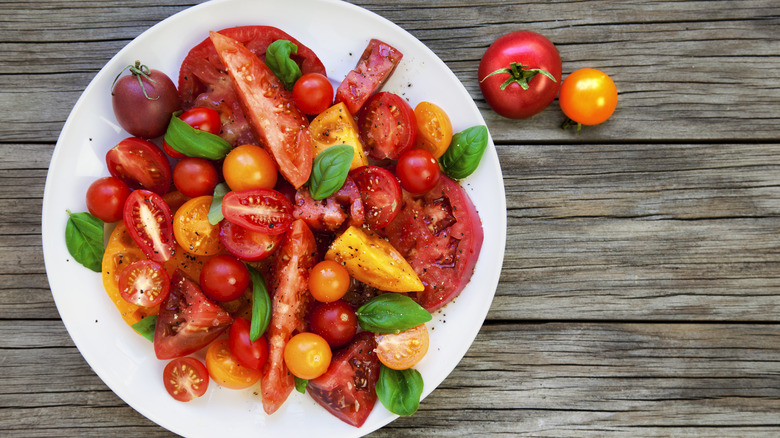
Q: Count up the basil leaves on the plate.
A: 11